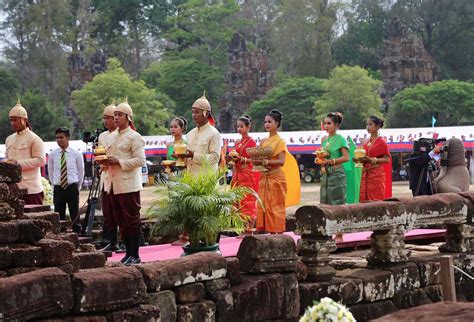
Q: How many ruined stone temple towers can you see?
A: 3